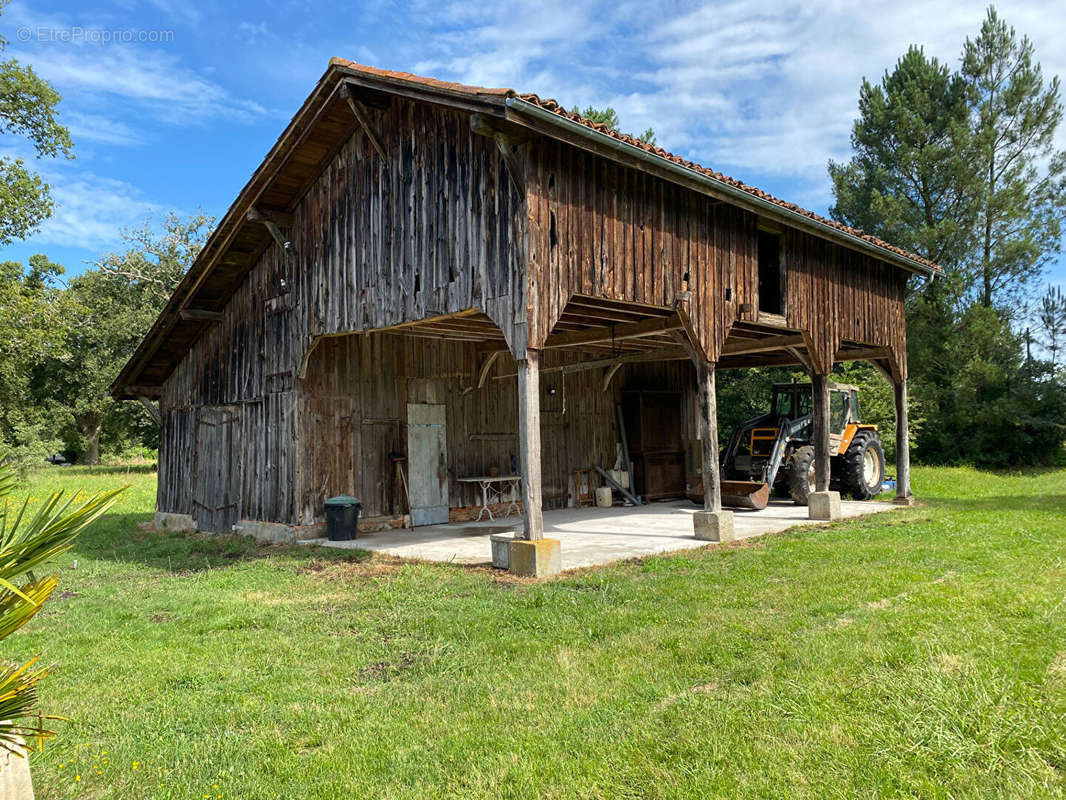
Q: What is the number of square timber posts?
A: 4